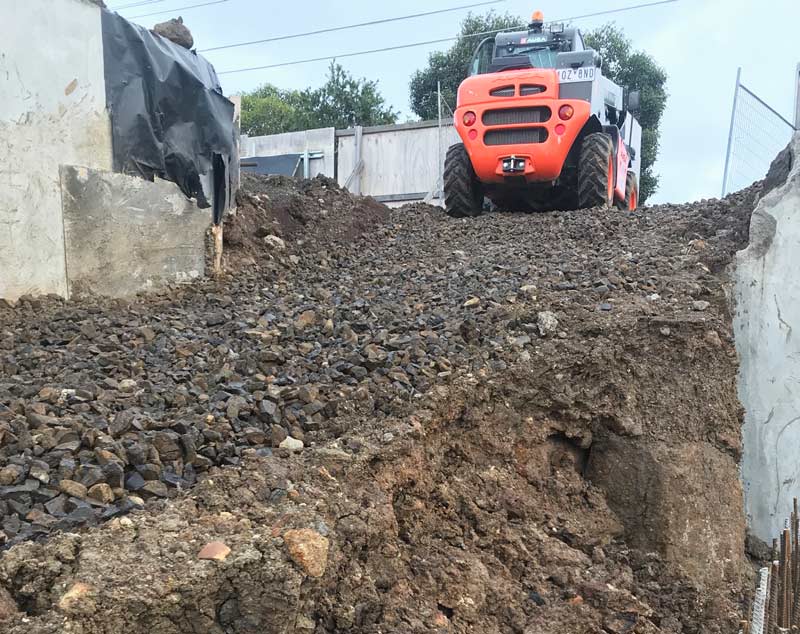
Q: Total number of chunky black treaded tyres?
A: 3